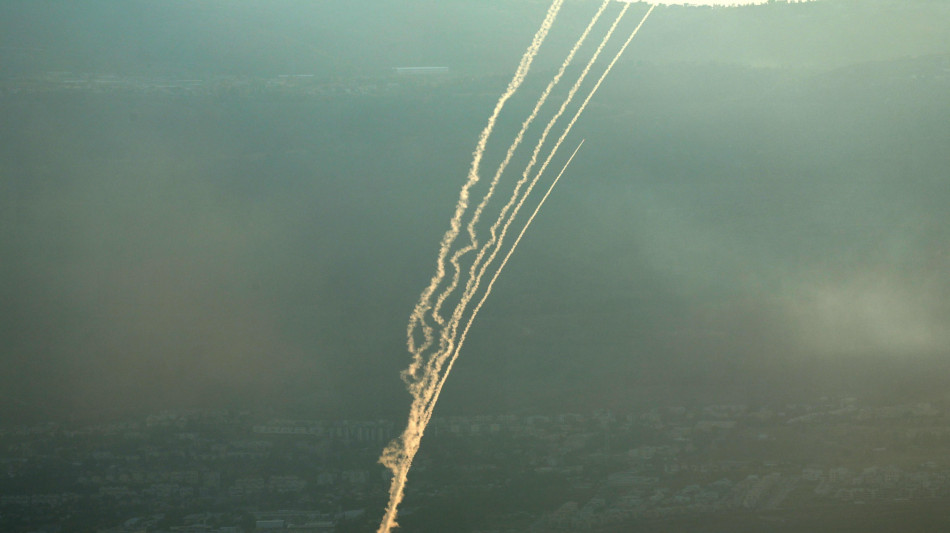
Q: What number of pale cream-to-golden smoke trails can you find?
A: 5